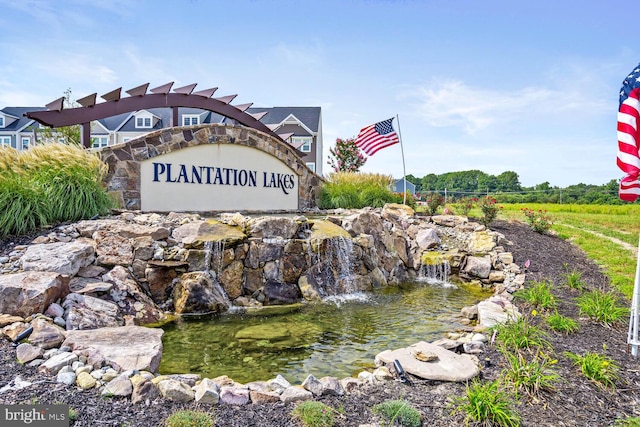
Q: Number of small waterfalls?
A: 3